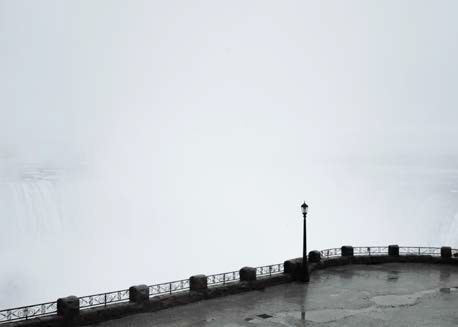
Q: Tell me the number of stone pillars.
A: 9